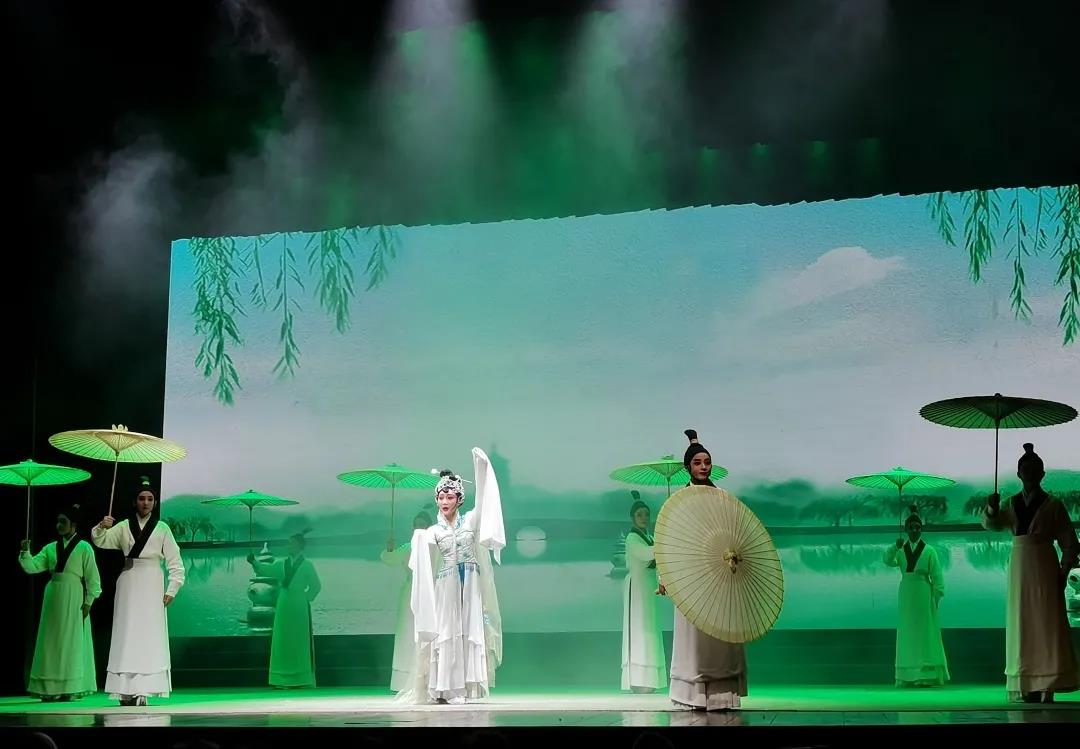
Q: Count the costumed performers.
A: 9